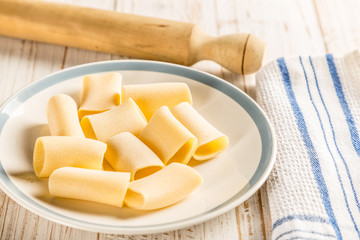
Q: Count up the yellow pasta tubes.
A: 10